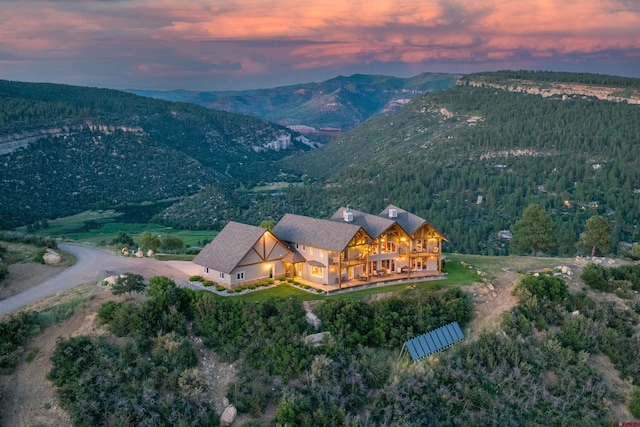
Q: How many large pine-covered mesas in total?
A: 2